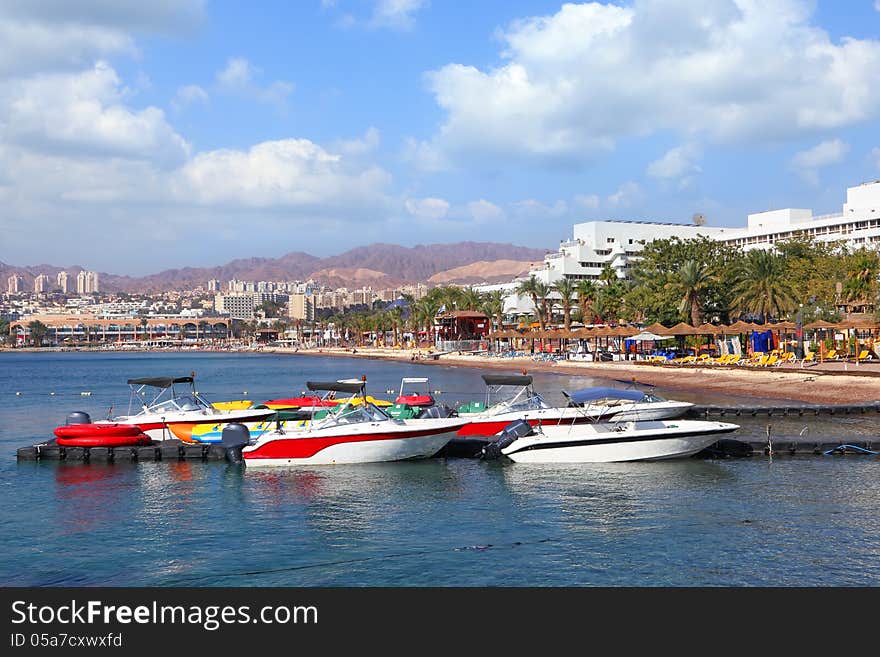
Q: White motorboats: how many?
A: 5